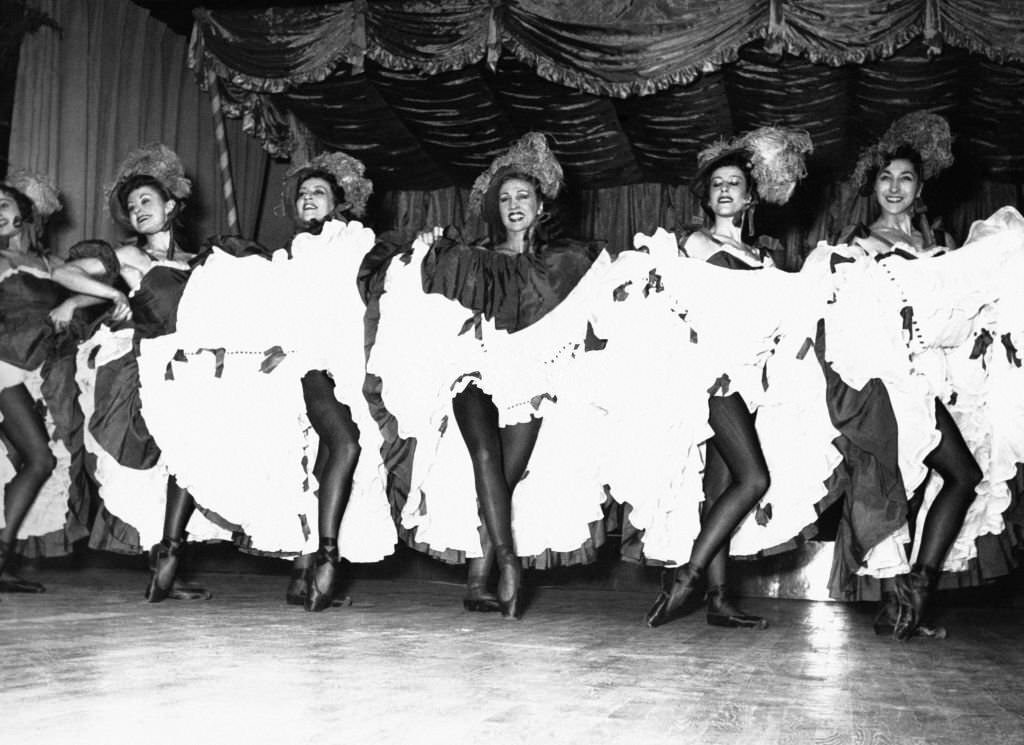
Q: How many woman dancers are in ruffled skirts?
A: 6